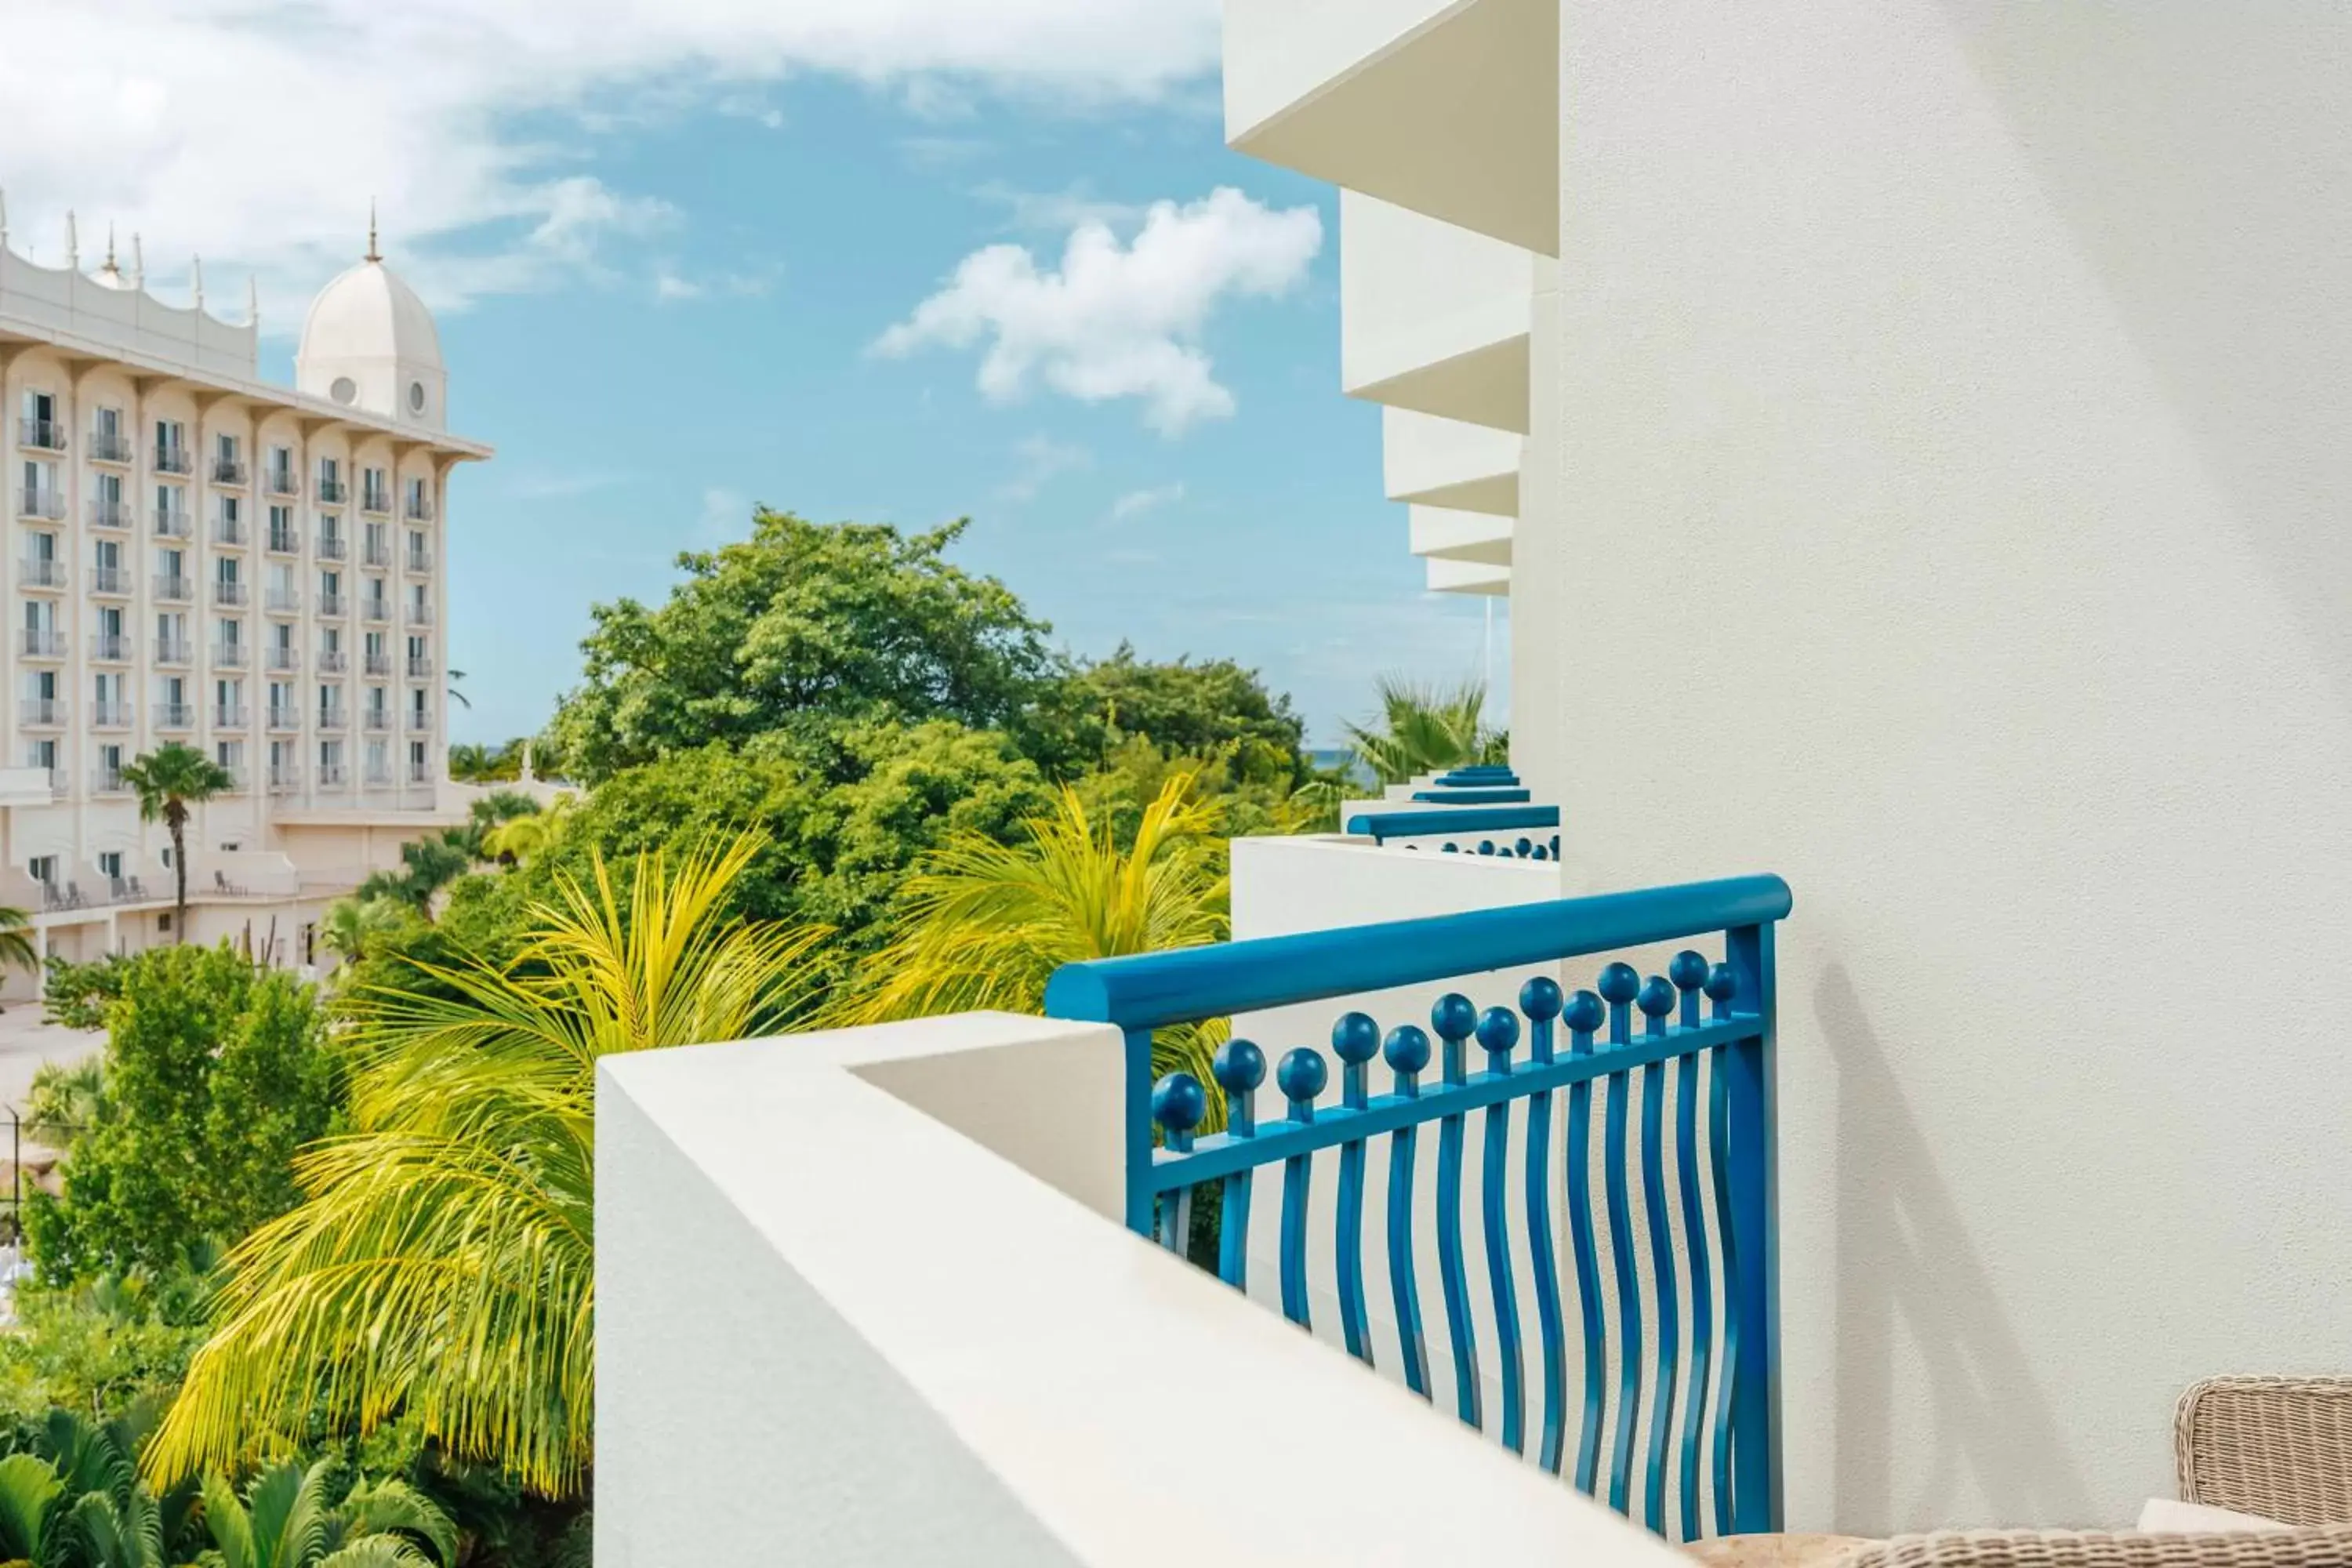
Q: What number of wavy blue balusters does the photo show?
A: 13